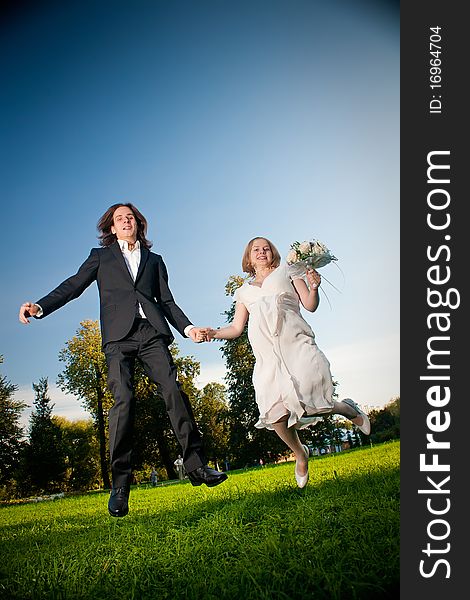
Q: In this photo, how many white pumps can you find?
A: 2